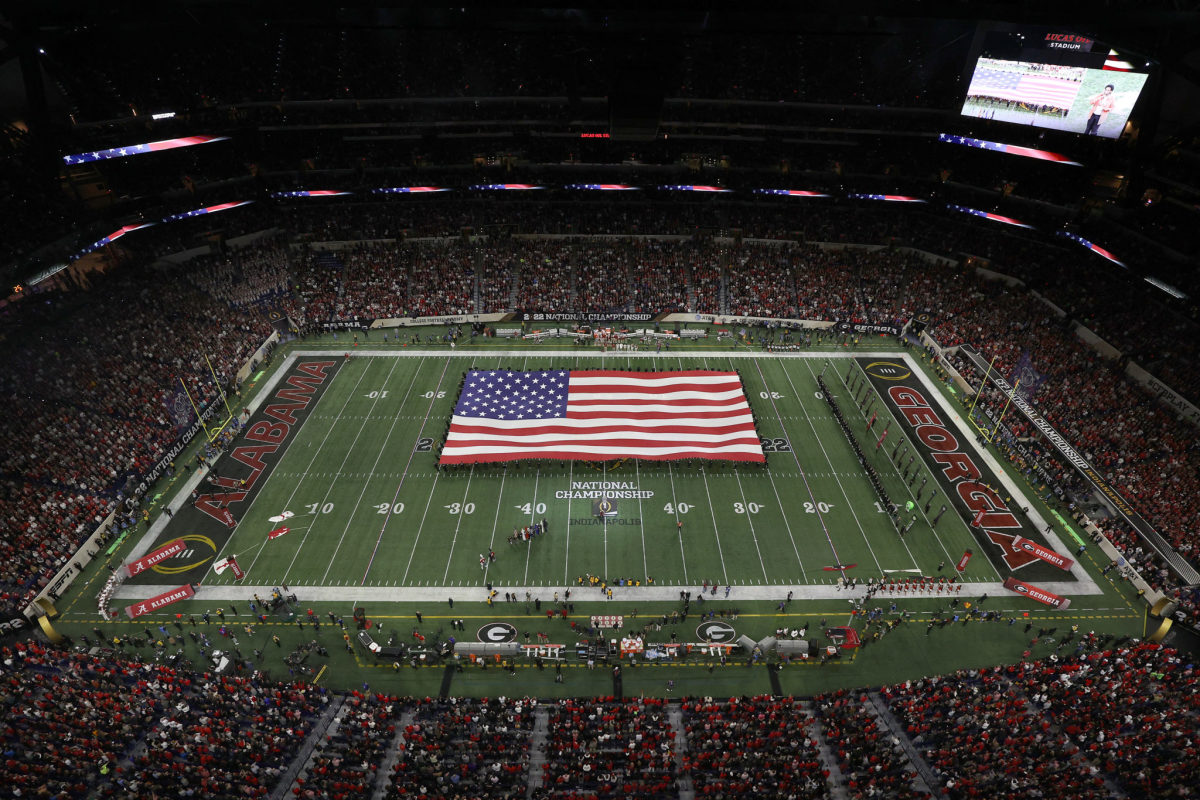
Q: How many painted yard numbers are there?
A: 12